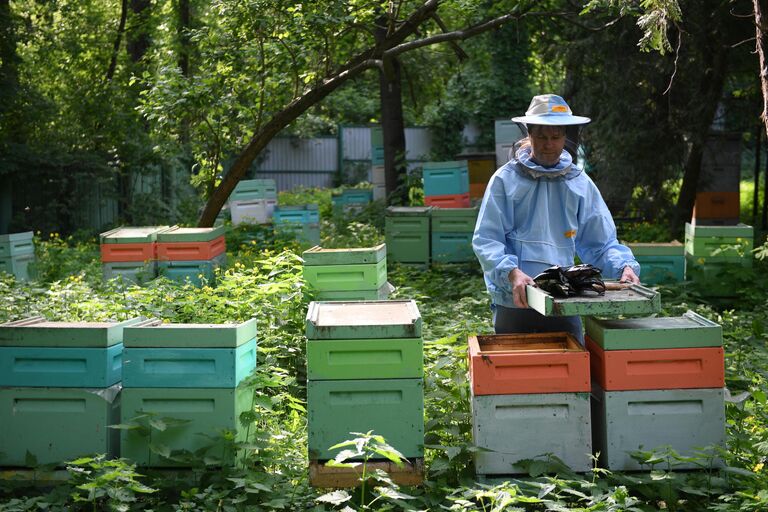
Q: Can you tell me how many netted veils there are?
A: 1